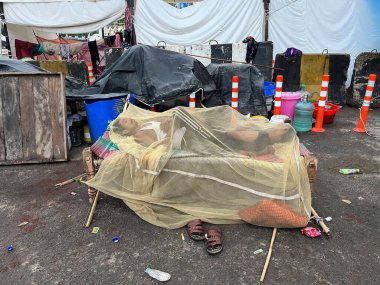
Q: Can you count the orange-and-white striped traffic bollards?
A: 6